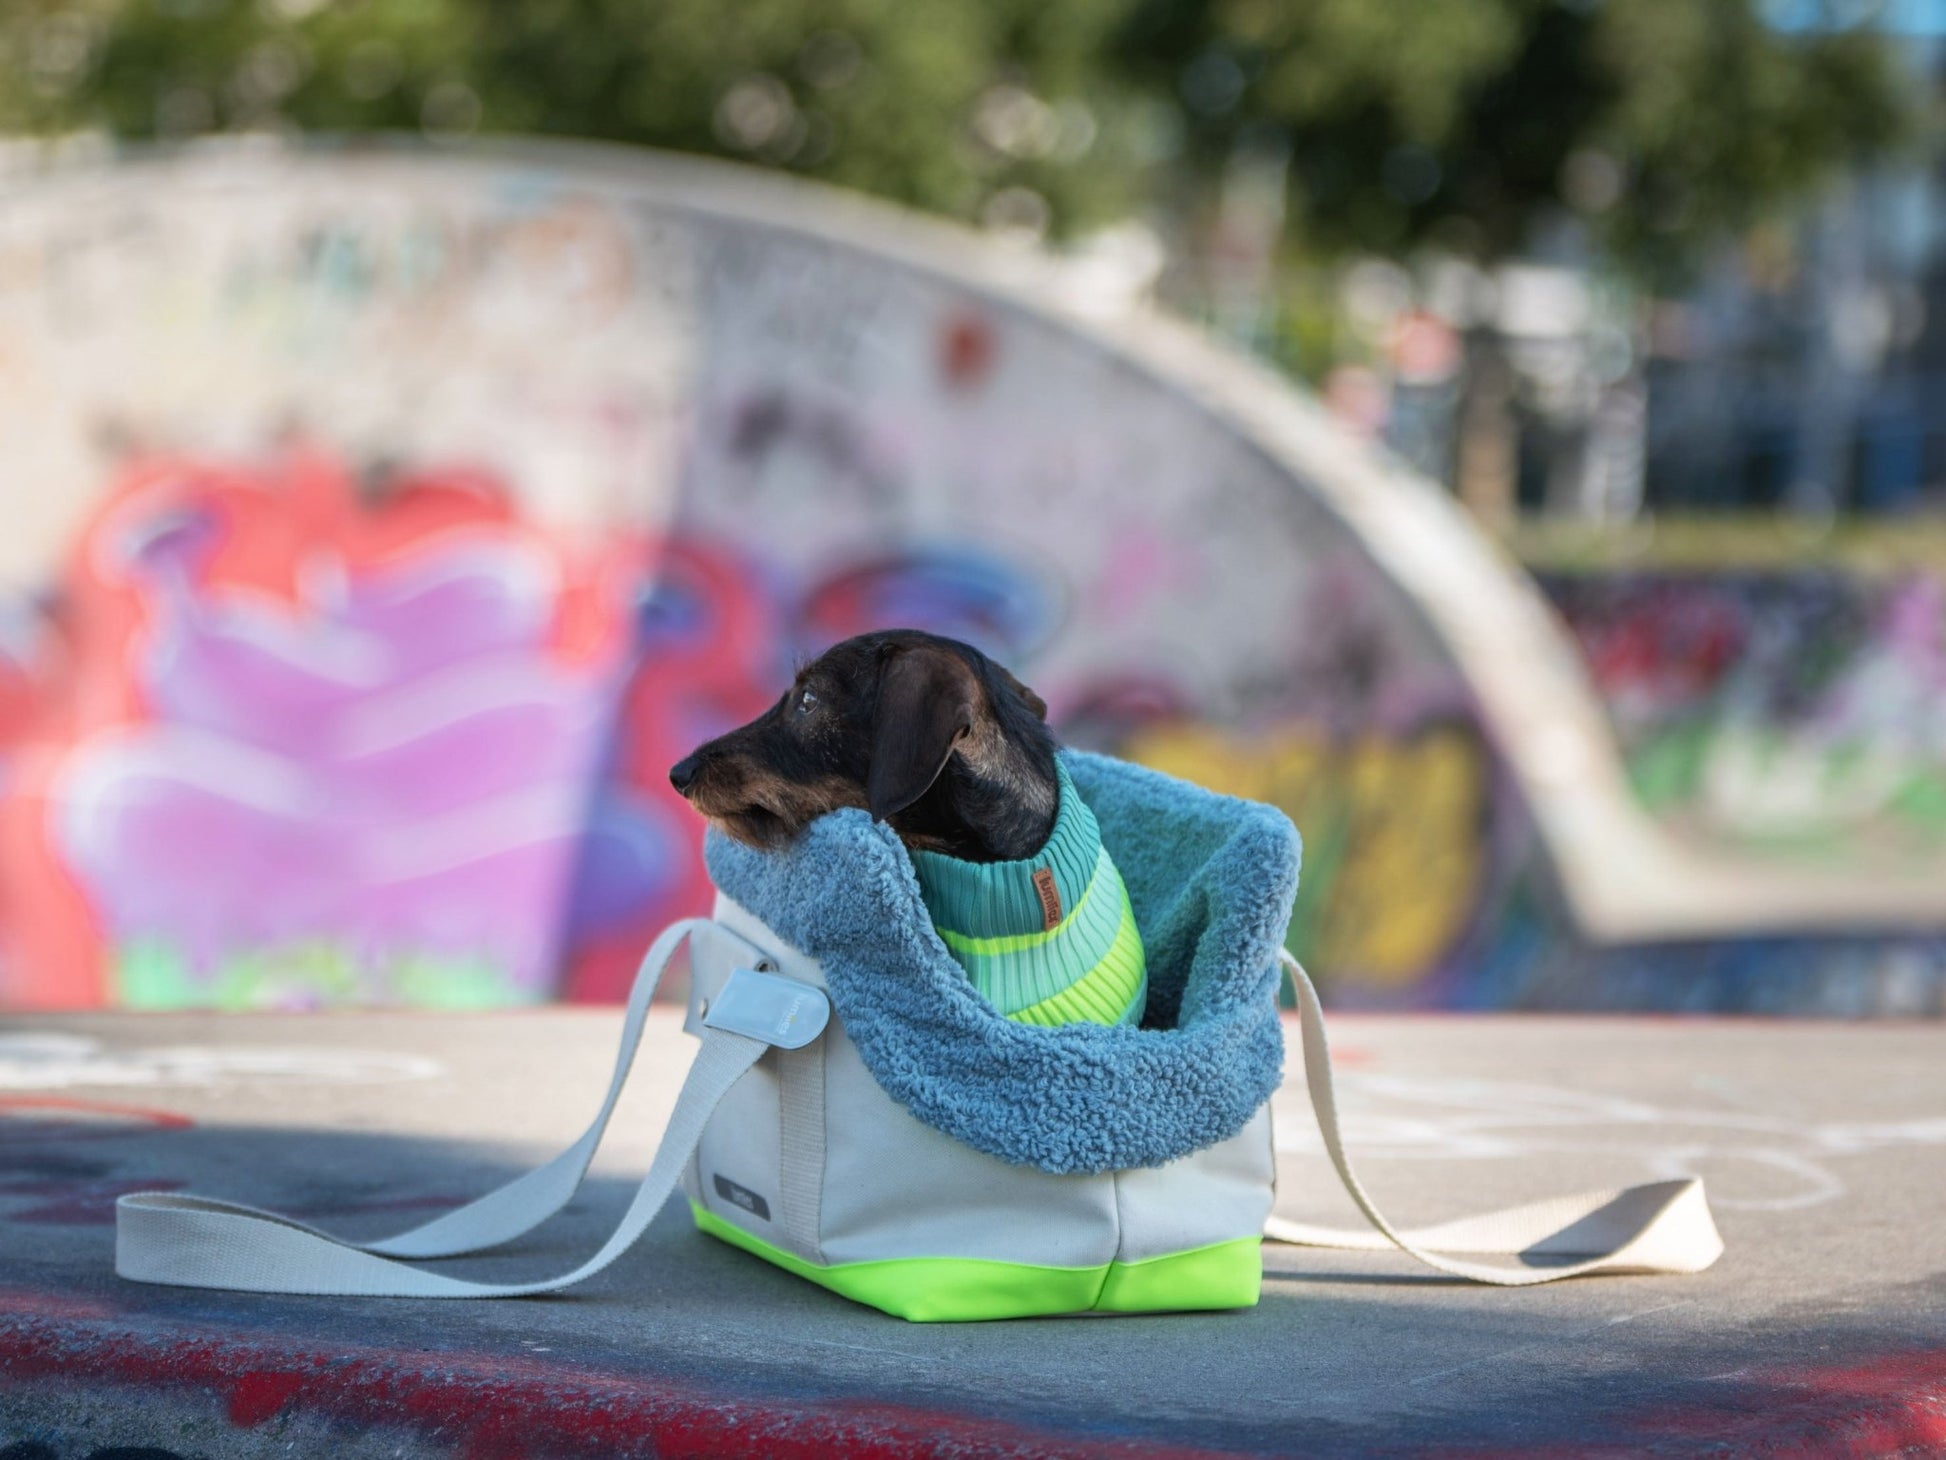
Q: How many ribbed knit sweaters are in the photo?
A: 1